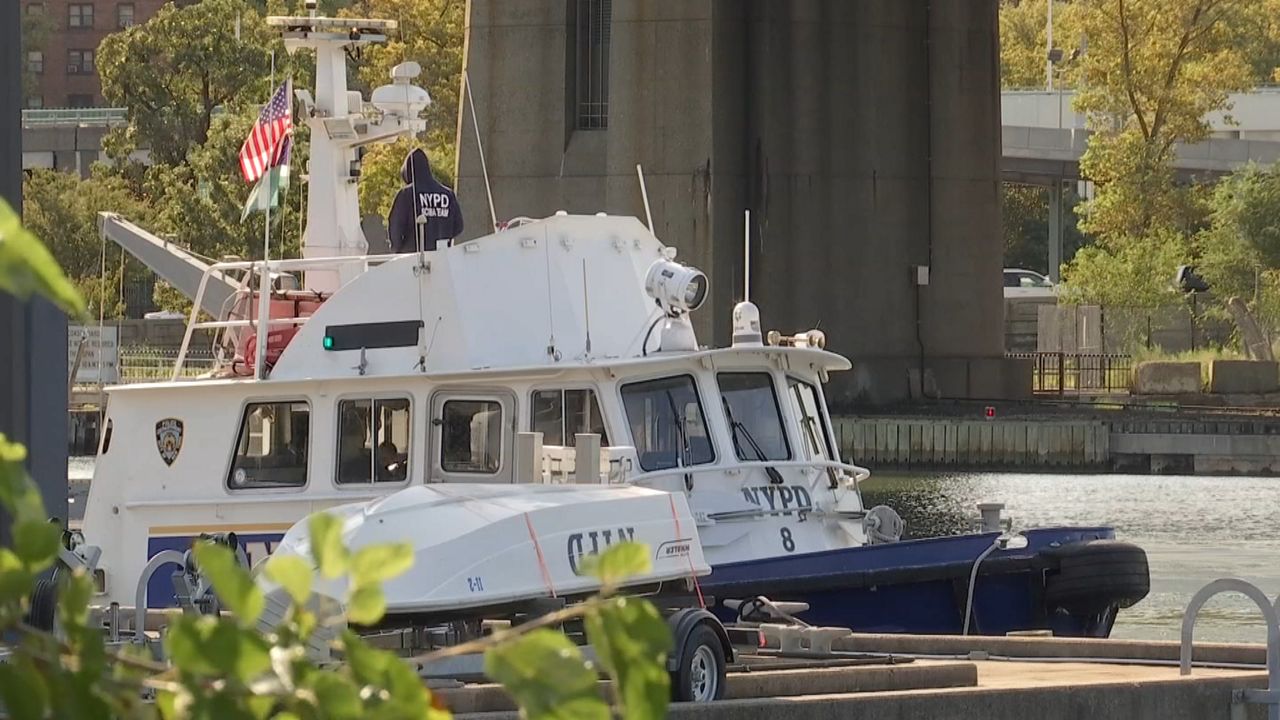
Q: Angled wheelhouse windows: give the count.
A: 3